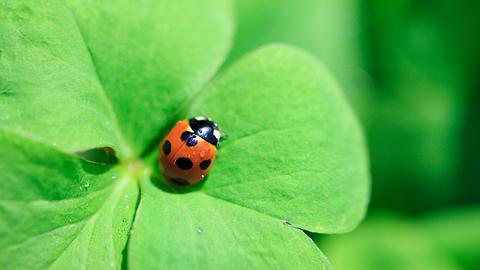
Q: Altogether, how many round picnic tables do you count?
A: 0